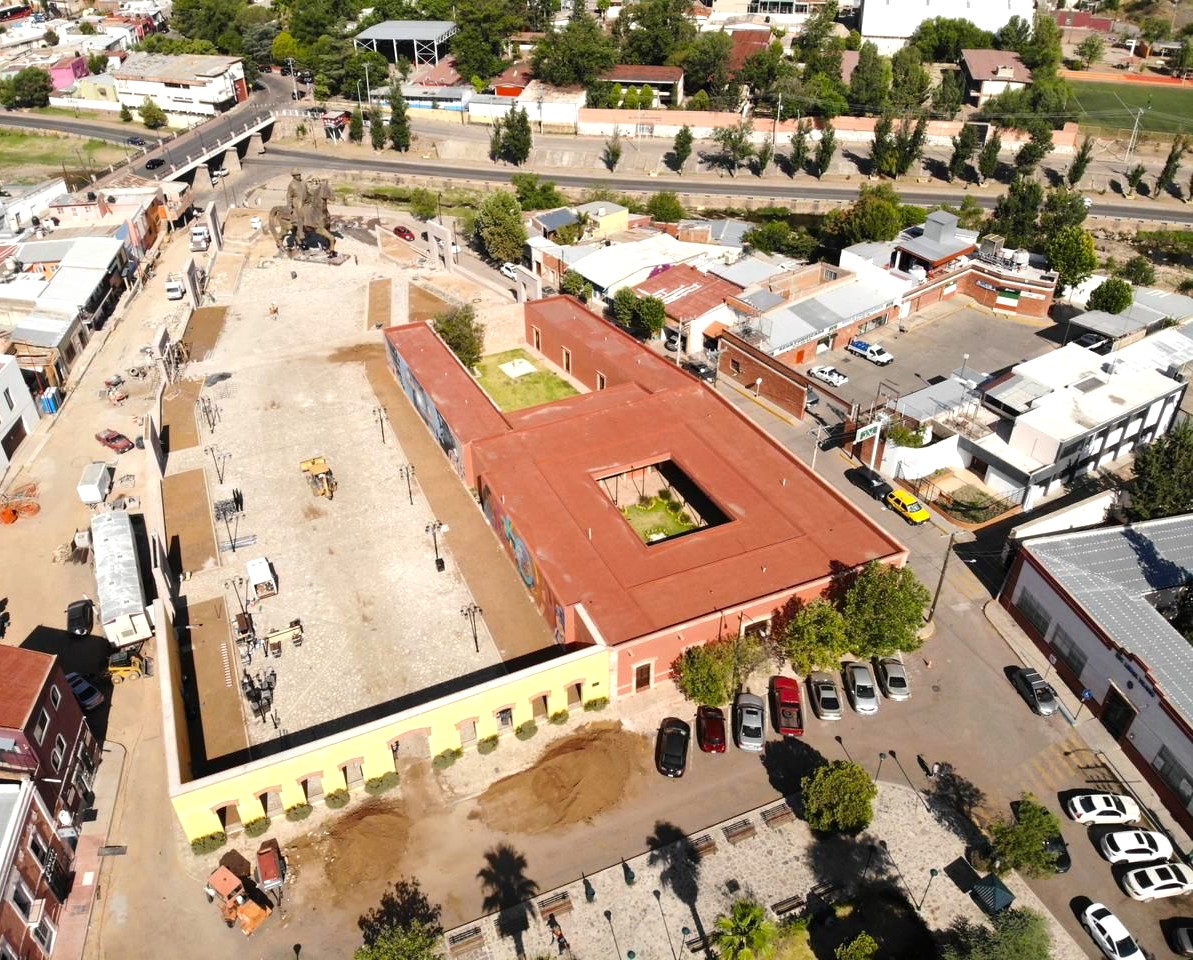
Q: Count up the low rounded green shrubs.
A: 10